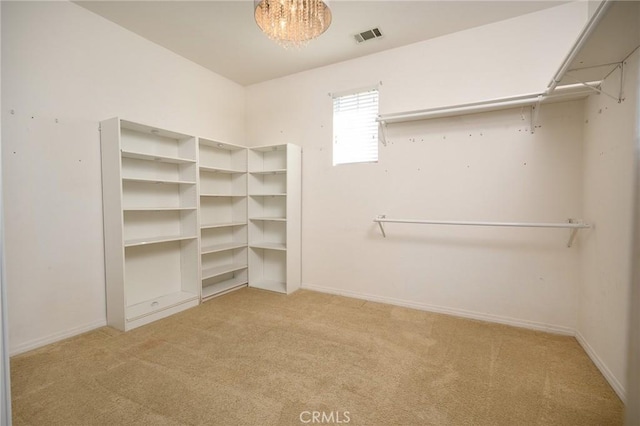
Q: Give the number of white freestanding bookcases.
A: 3